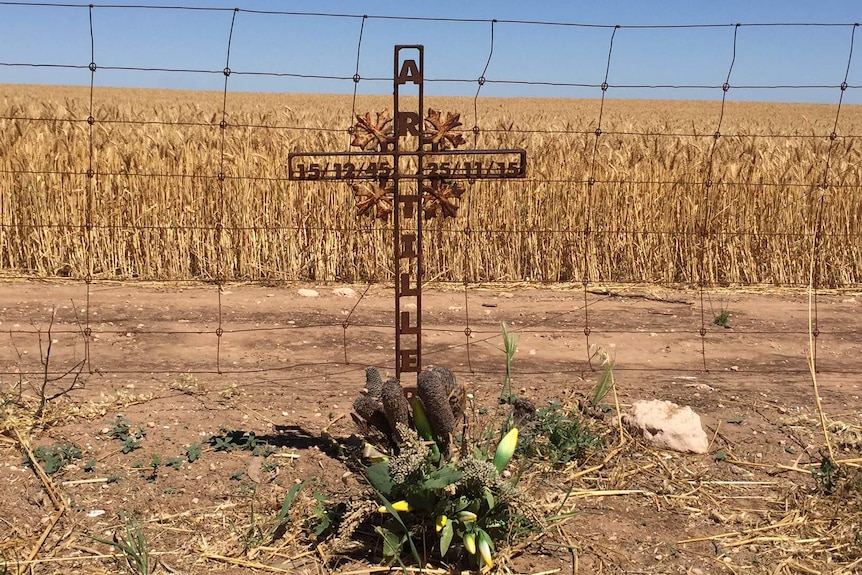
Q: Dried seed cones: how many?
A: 5